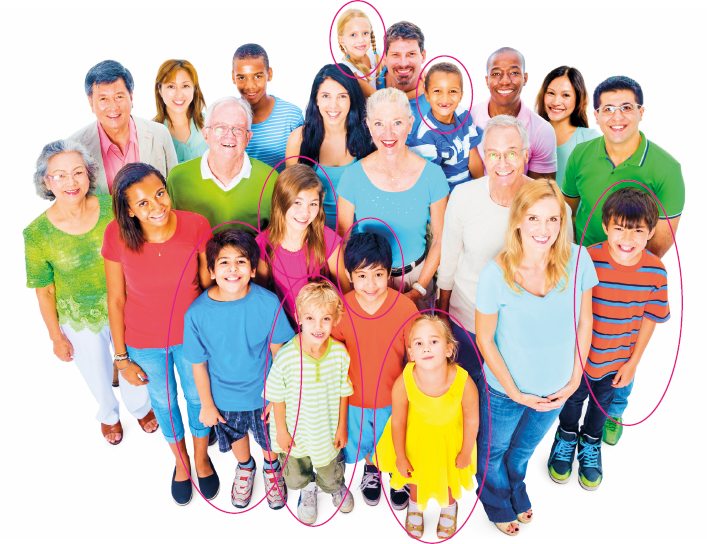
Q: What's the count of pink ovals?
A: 8